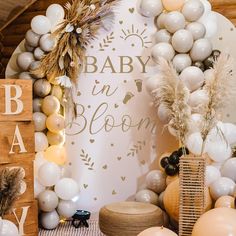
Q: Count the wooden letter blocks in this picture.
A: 4